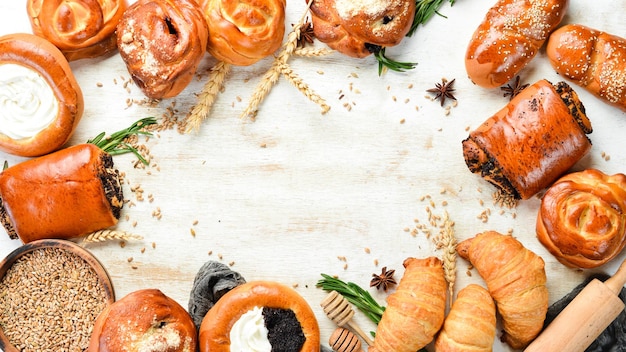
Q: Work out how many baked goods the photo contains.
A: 15